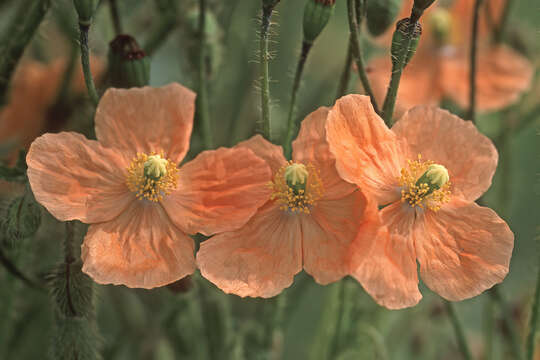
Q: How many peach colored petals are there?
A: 12